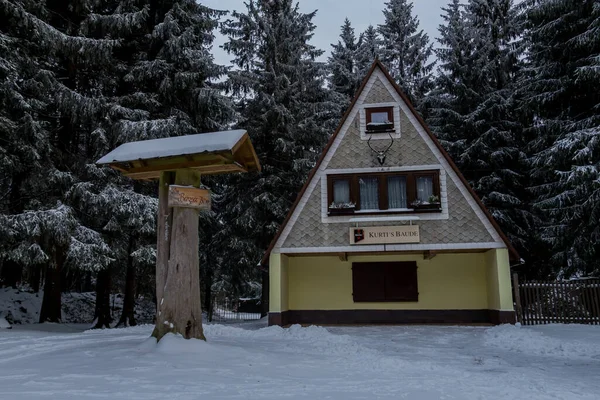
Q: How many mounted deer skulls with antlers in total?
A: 1